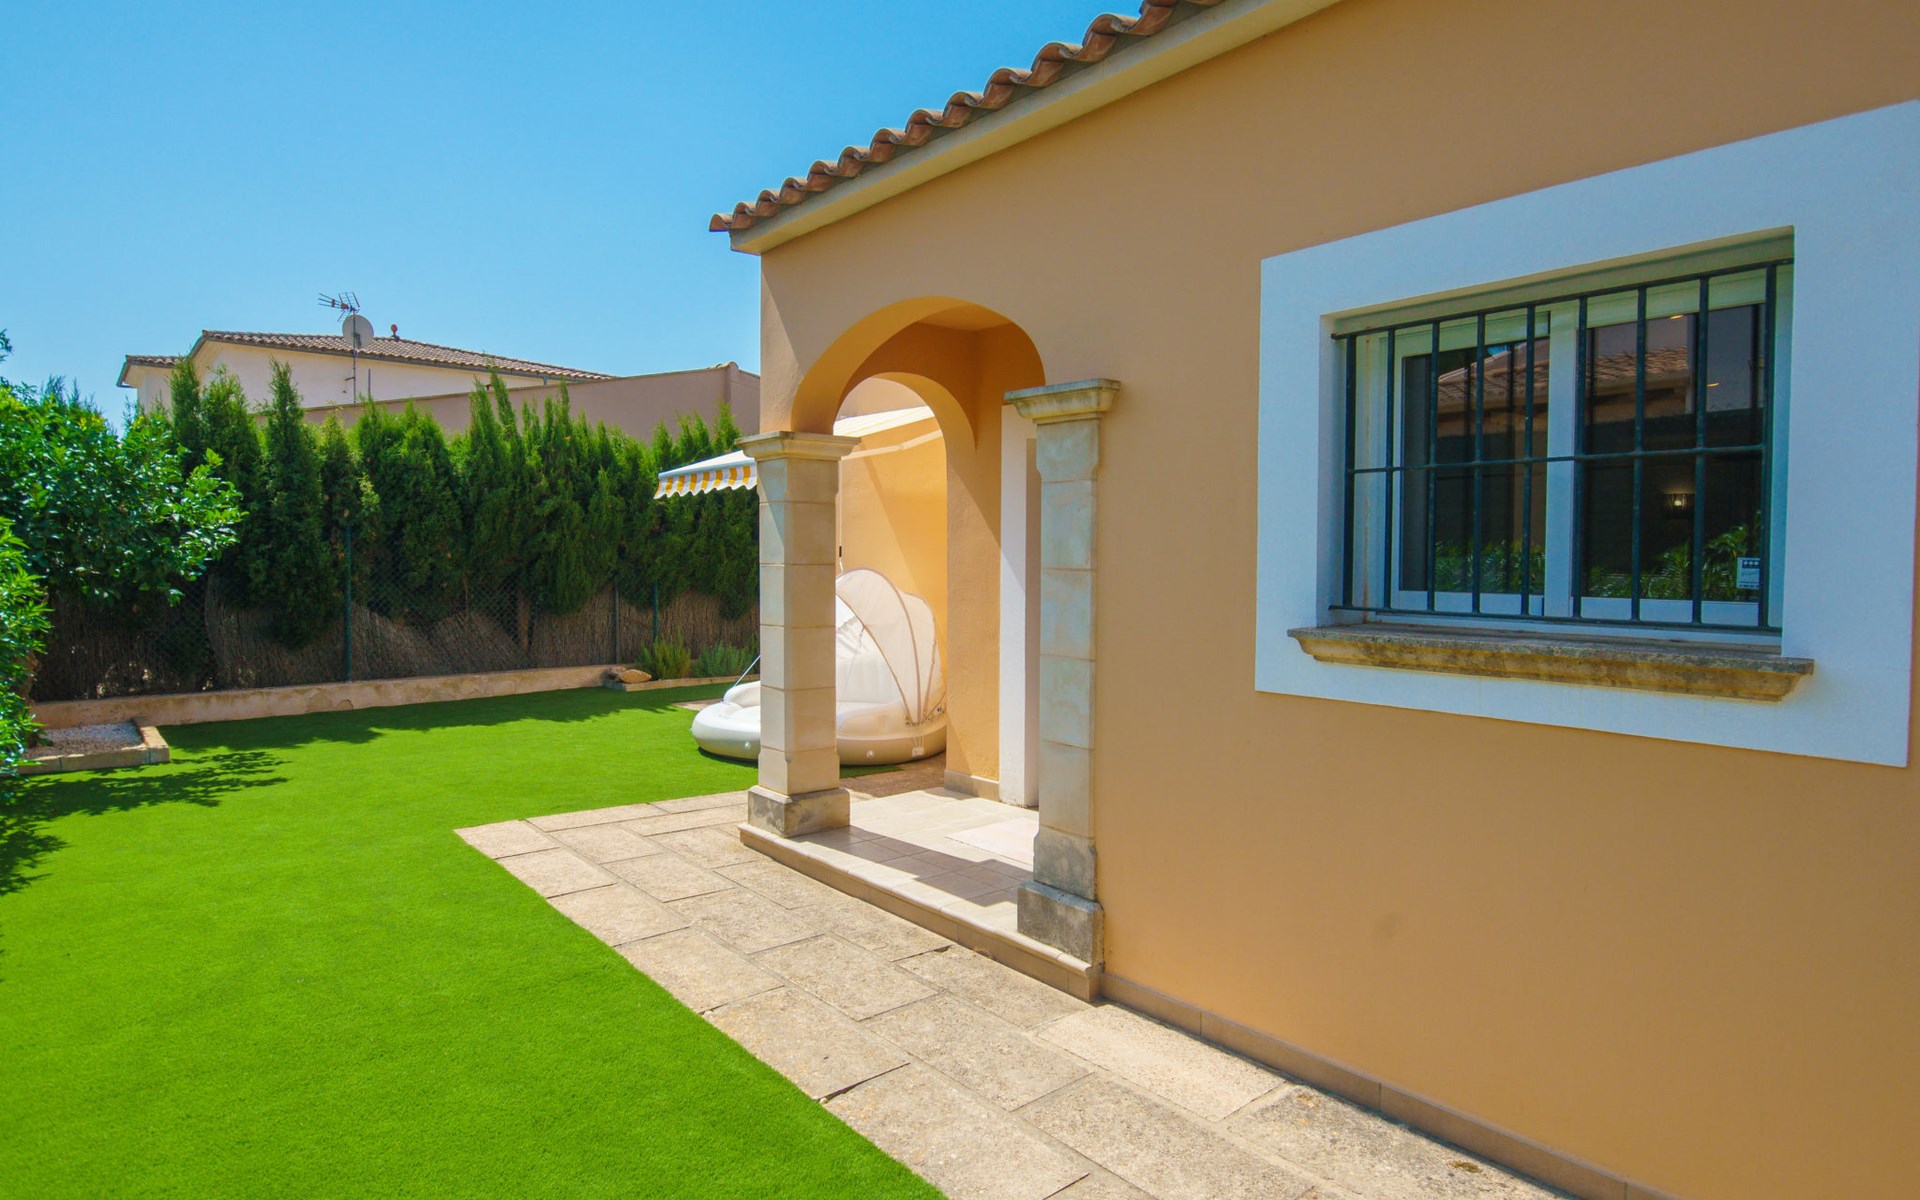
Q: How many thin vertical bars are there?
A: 9